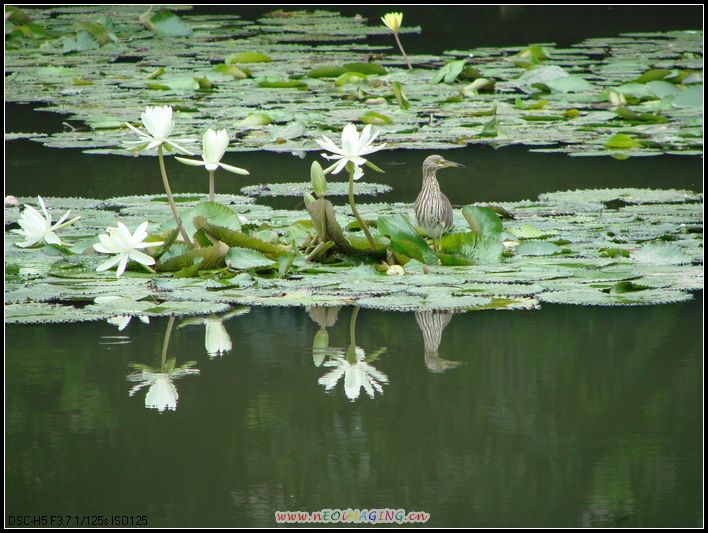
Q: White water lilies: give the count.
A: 5